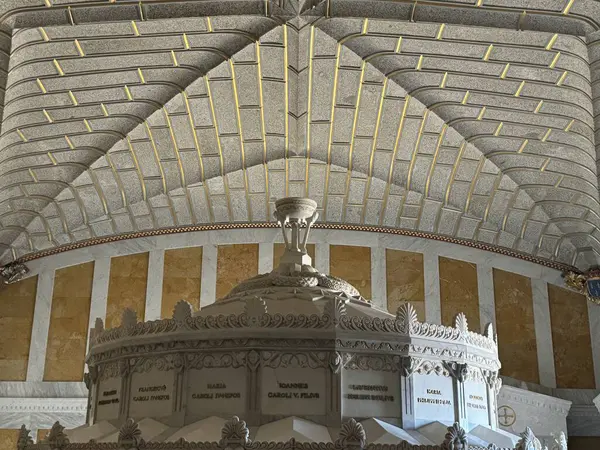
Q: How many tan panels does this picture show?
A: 11